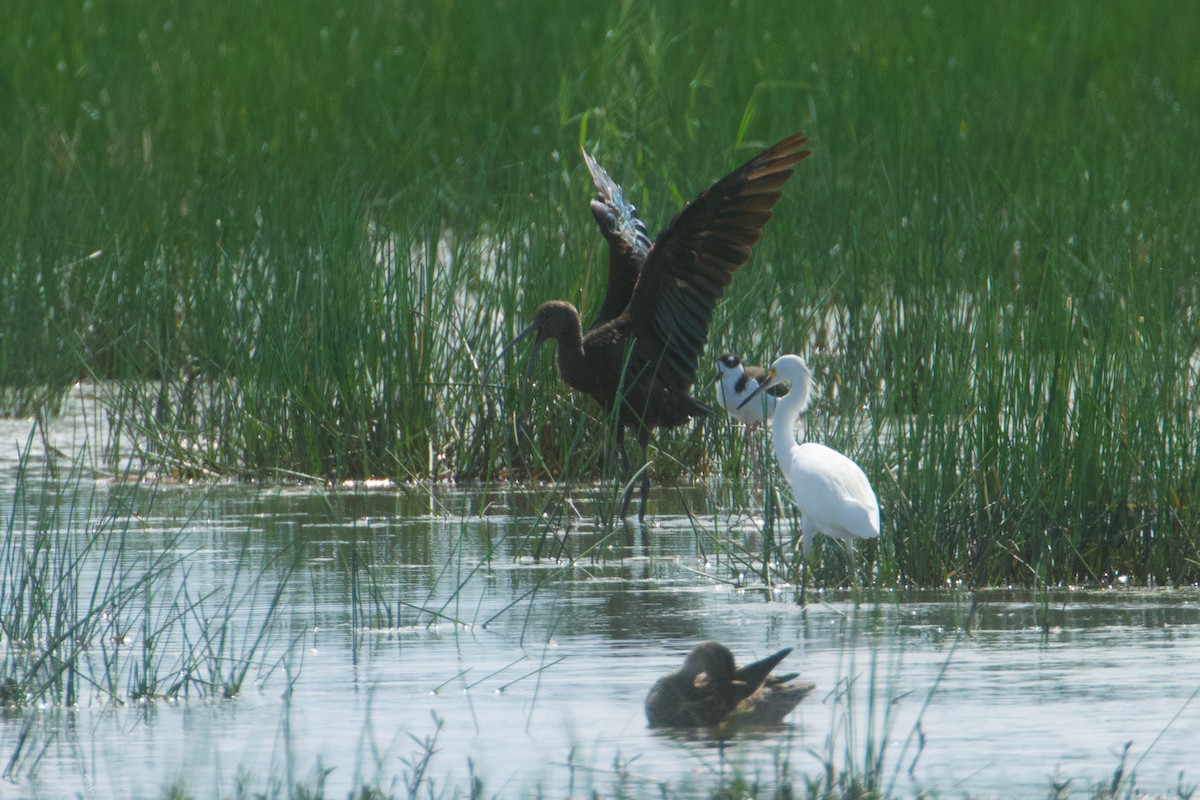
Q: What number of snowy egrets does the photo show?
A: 1